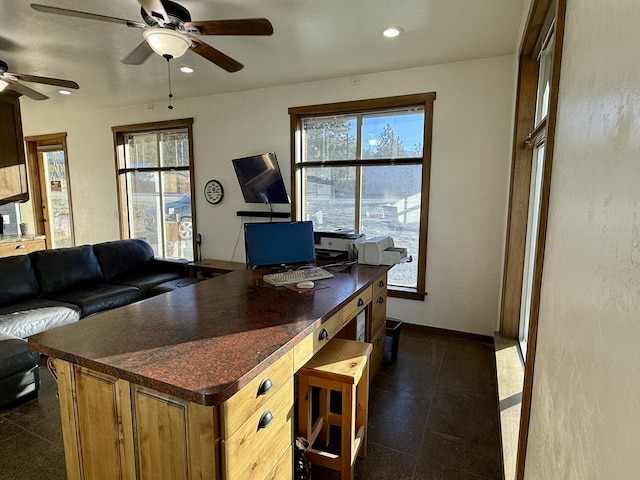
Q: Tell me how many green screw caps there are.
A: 0